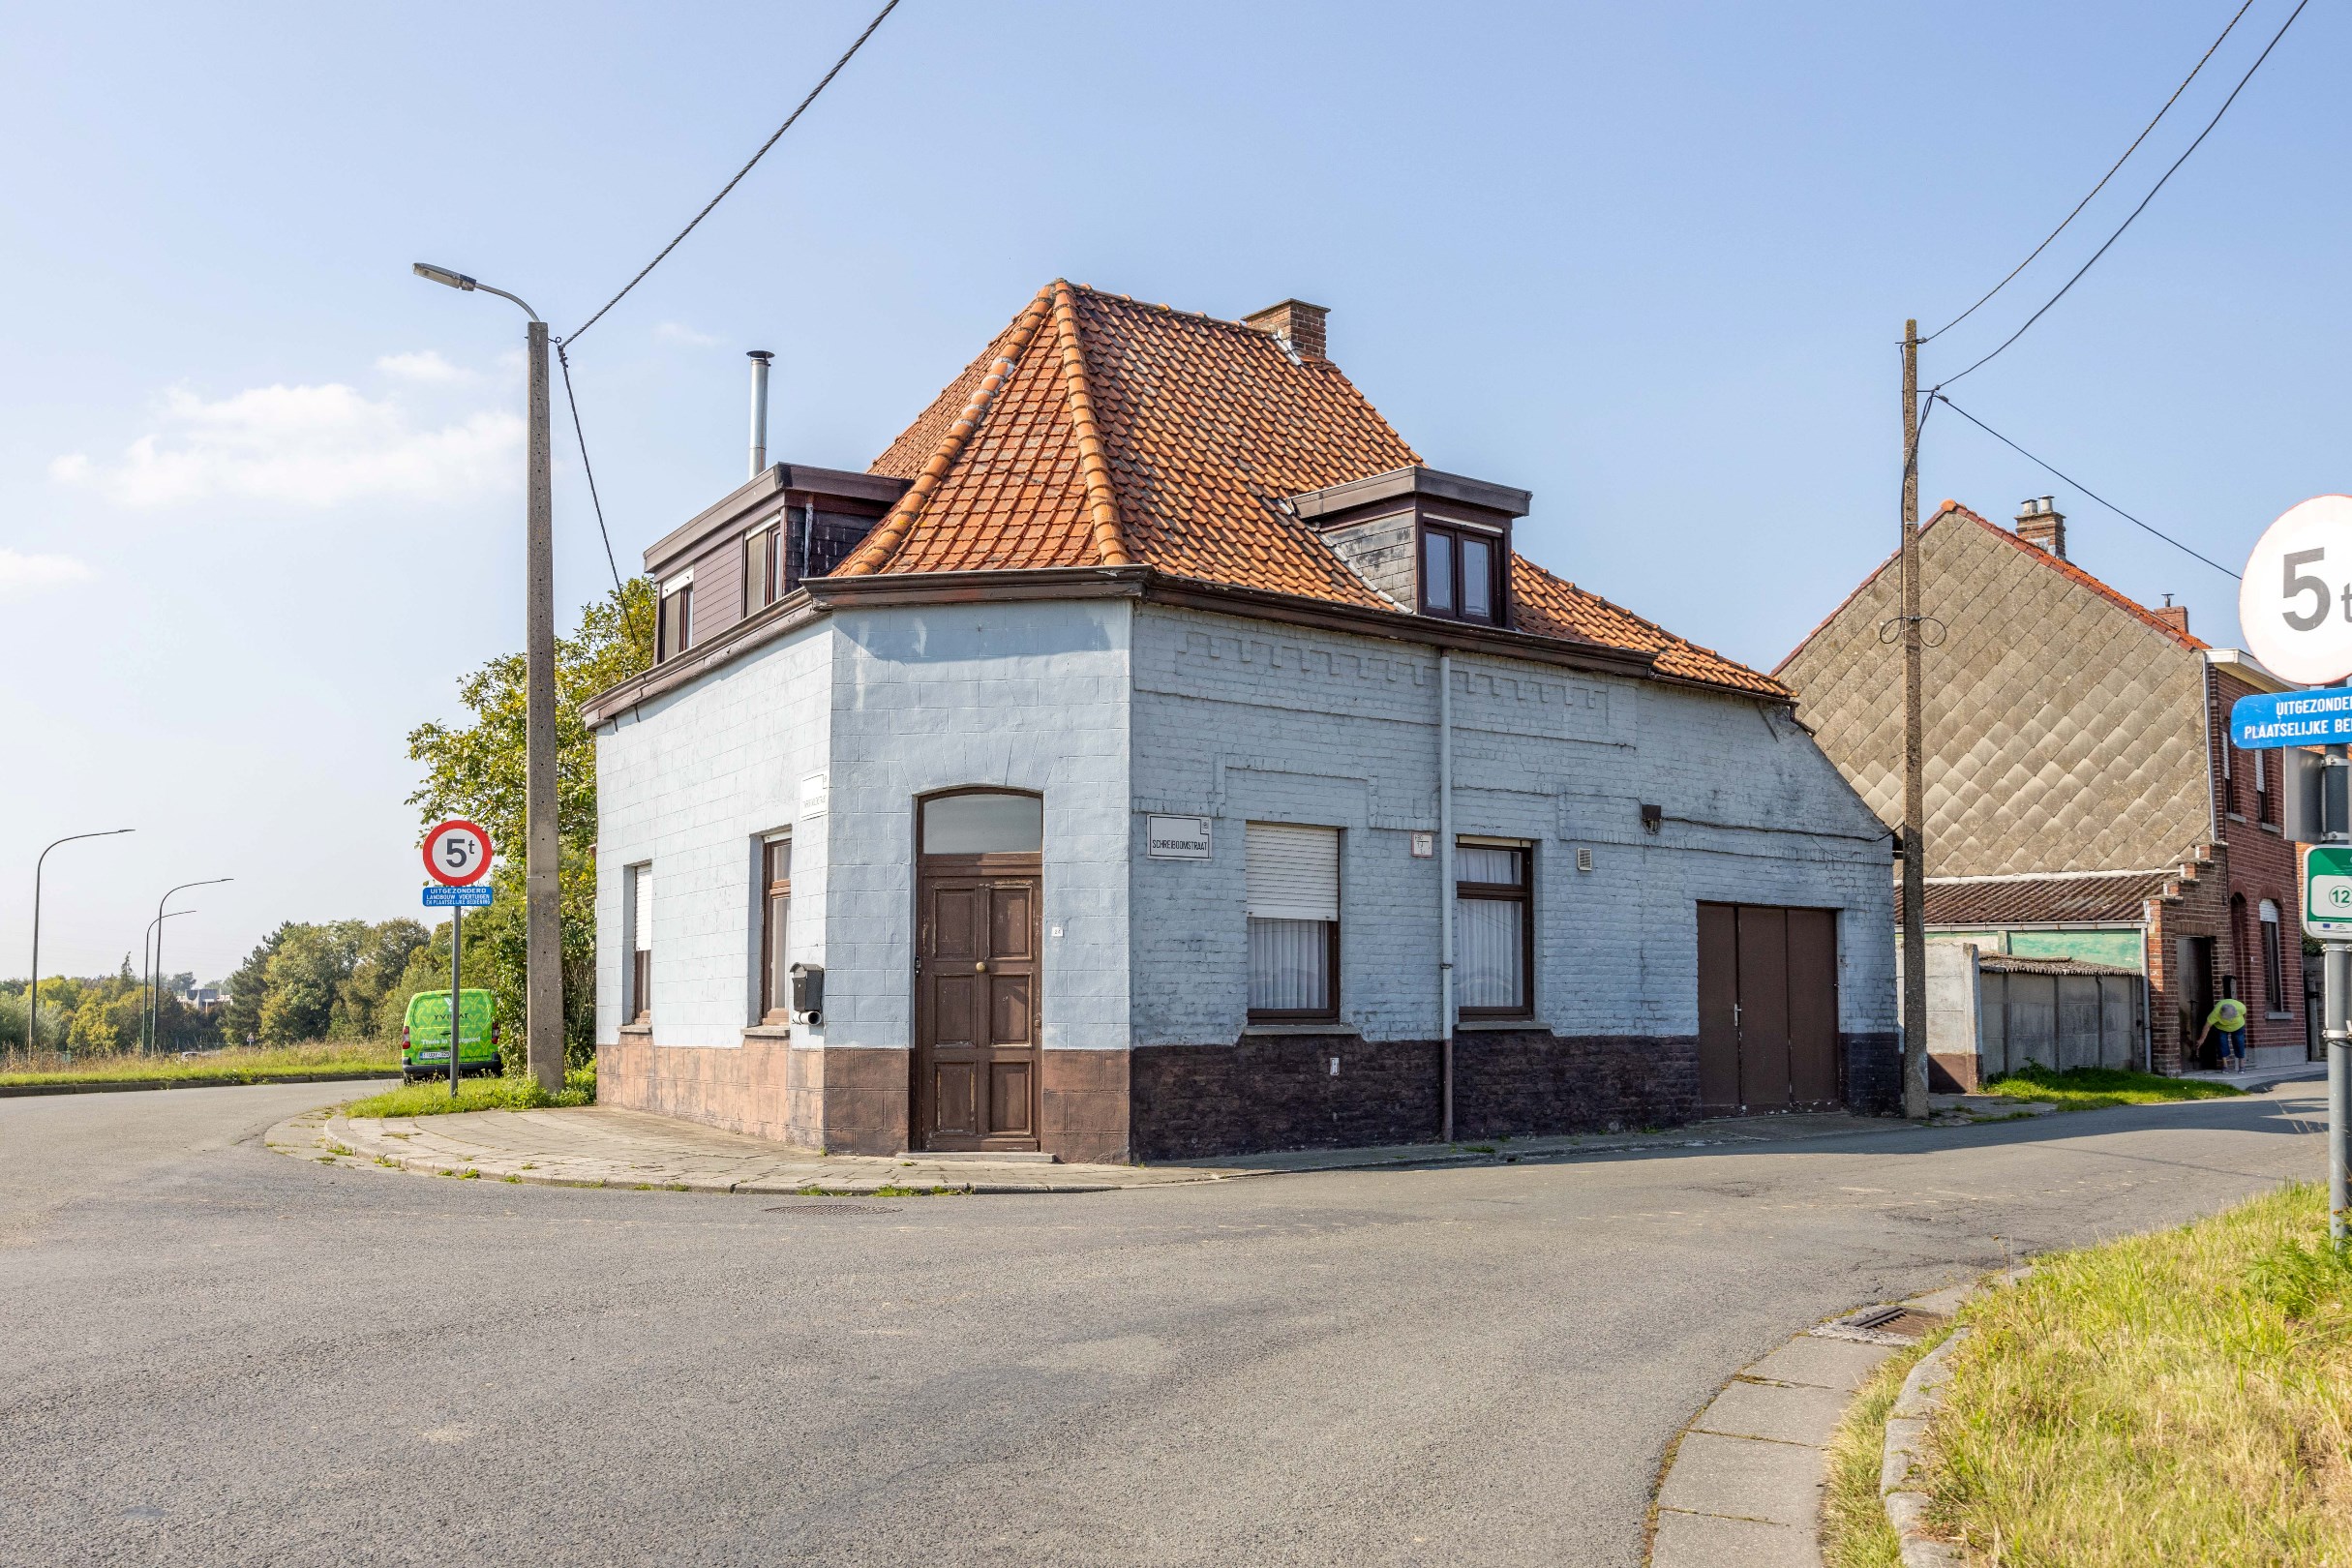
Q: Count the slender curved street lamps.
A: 3